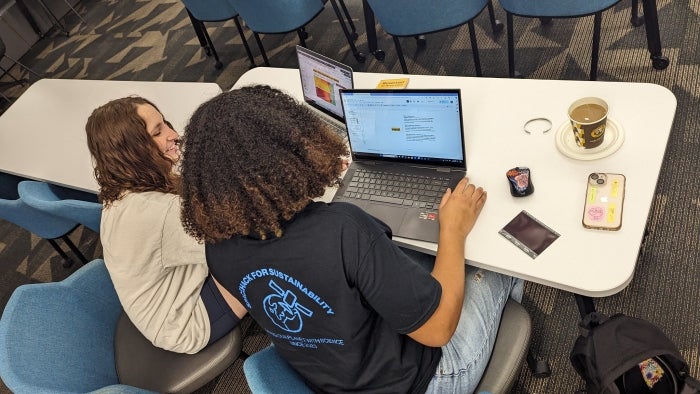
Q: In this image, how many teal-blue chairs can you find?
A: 8